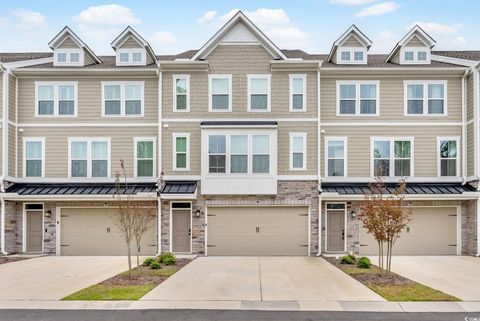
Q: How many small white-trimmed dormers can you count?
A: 4